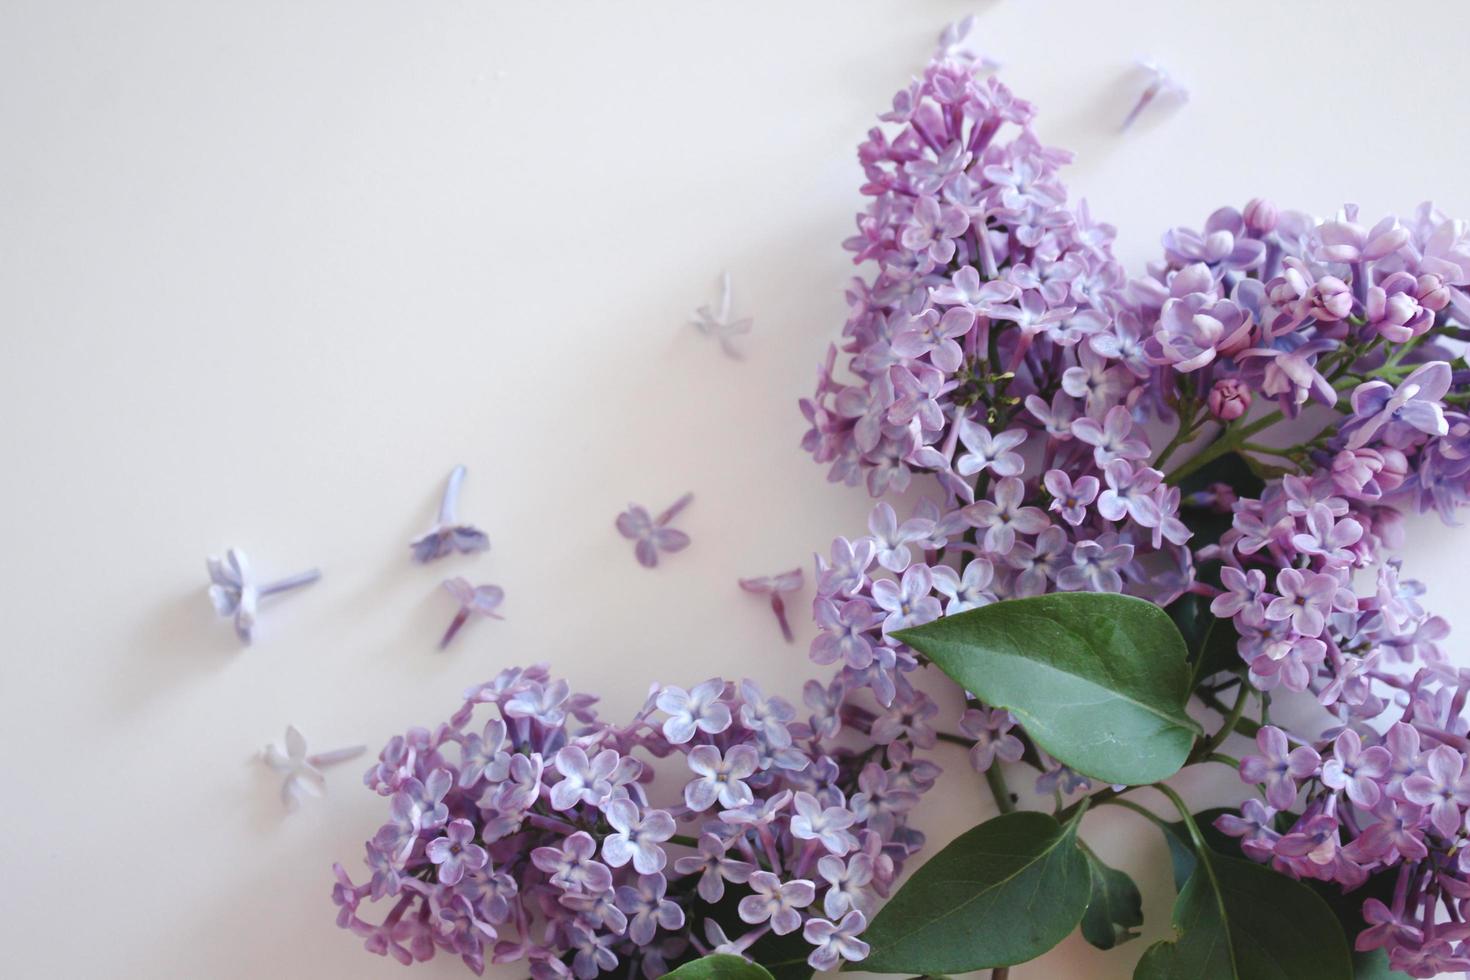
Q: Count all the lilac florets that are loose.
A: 8